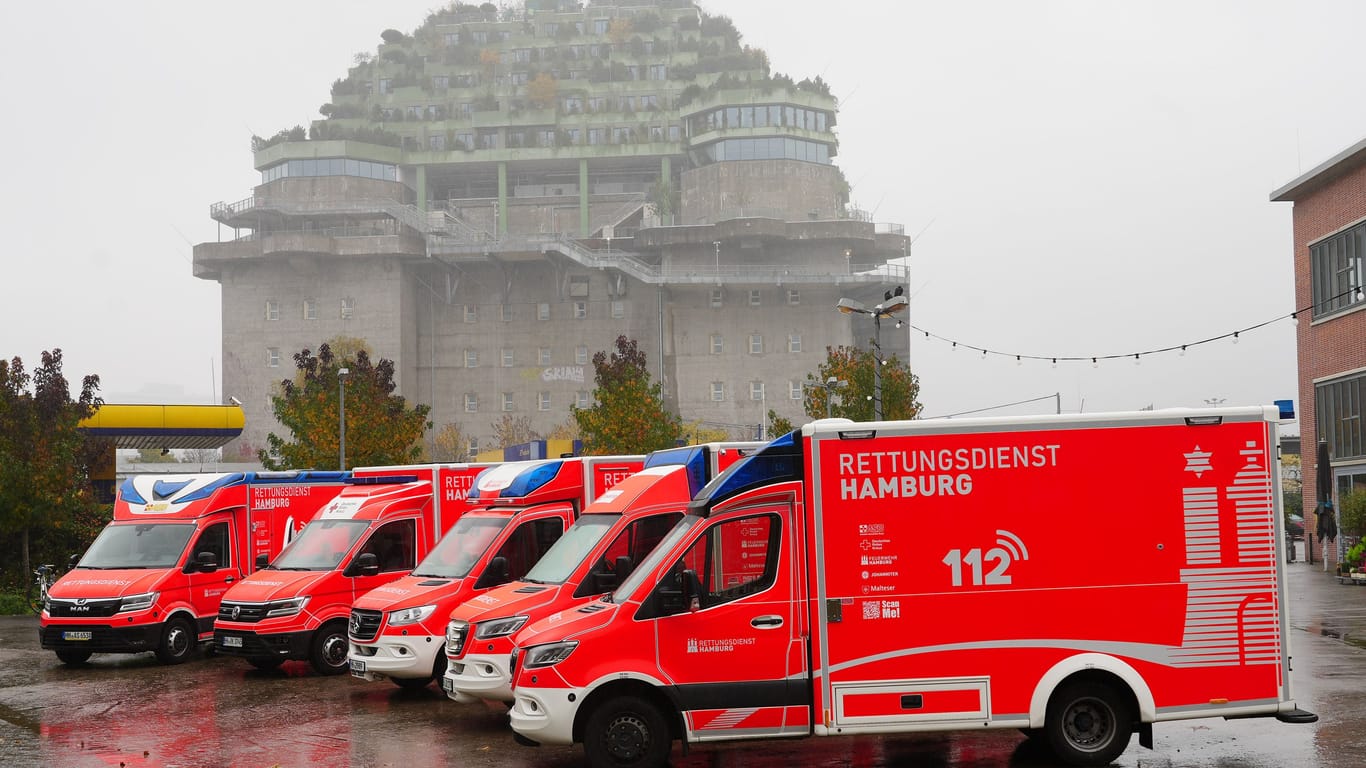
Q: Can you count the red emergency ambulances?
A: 5